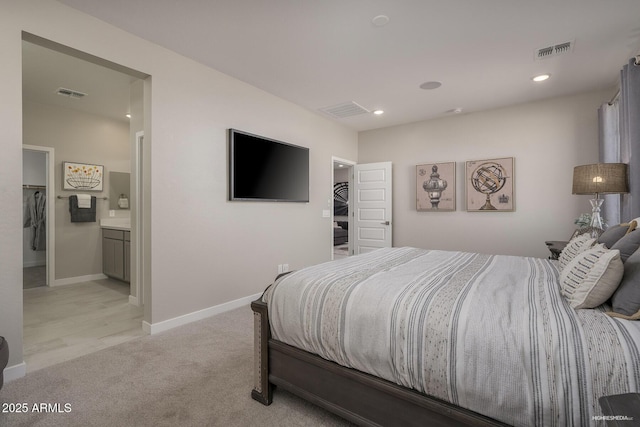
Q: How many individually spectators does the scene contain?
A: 0